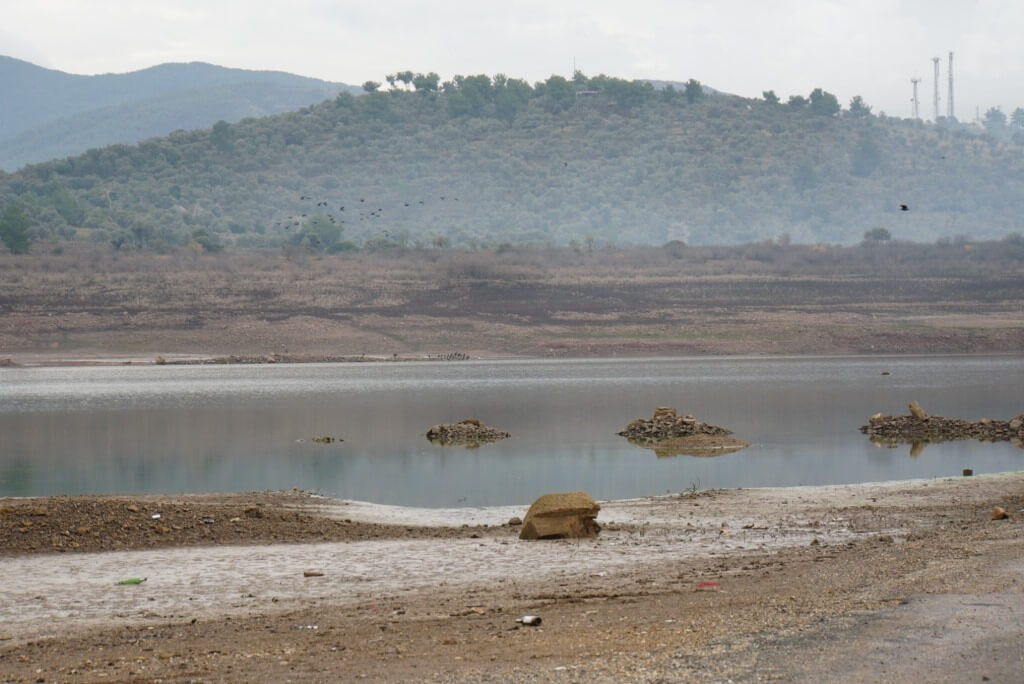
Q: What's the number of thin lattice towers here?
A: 3